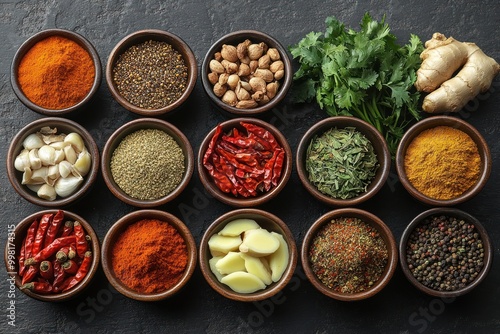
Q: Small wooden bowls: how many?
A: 13